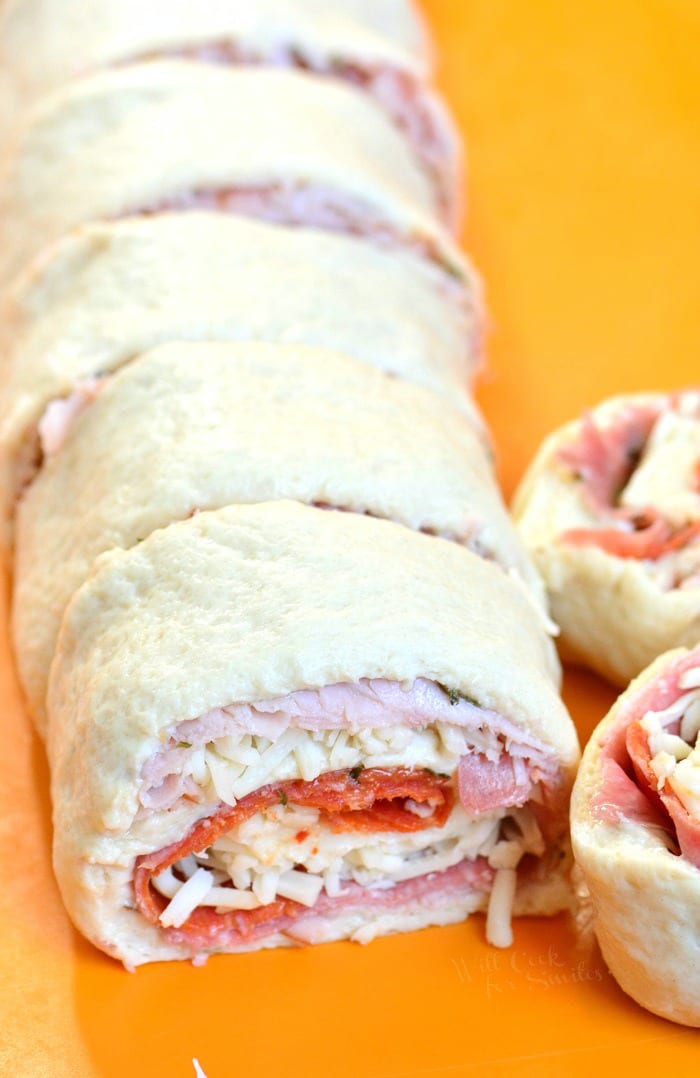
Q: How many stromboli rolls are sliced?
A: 7